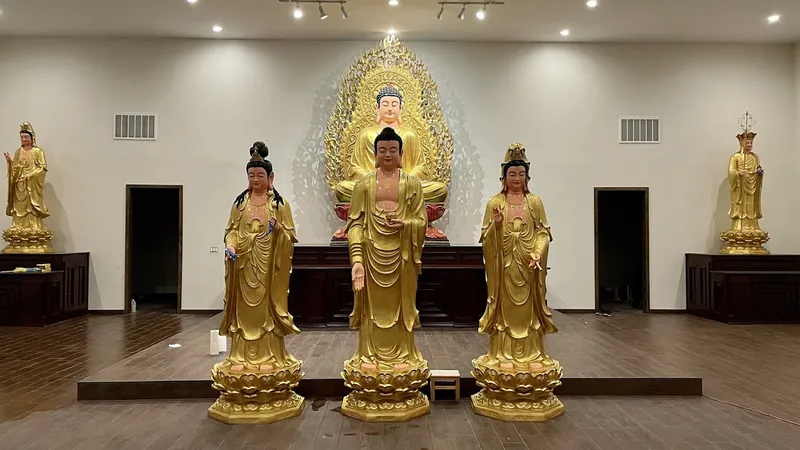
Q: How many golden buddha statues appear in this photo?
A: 6